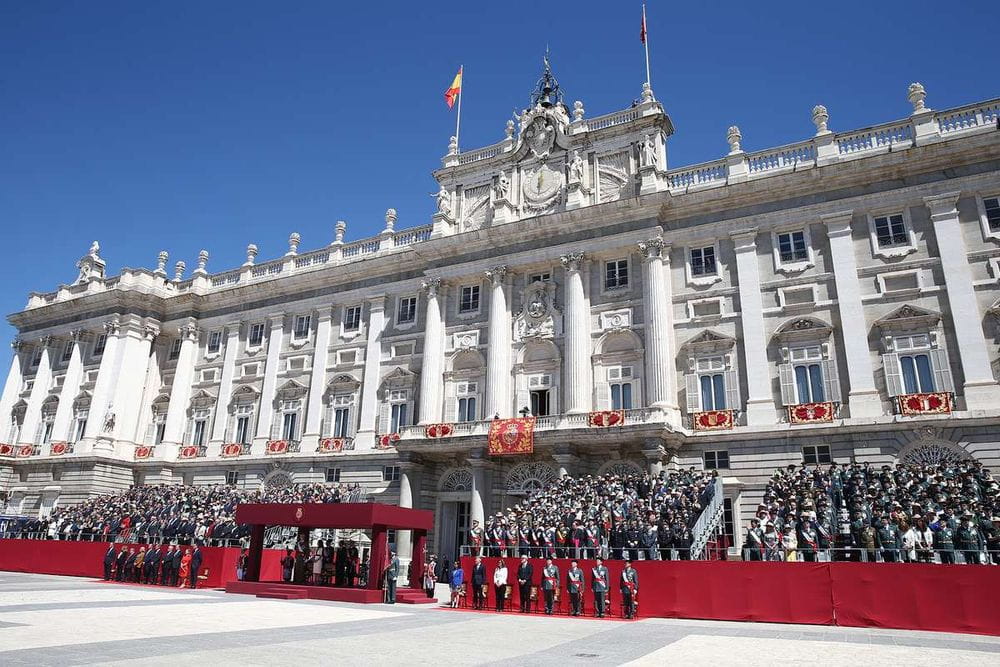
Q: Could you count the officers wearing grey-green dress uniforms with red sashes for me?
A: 4